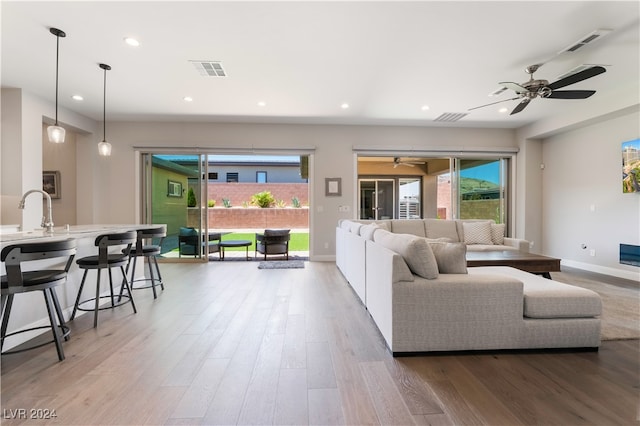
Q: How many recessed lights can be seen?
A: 7